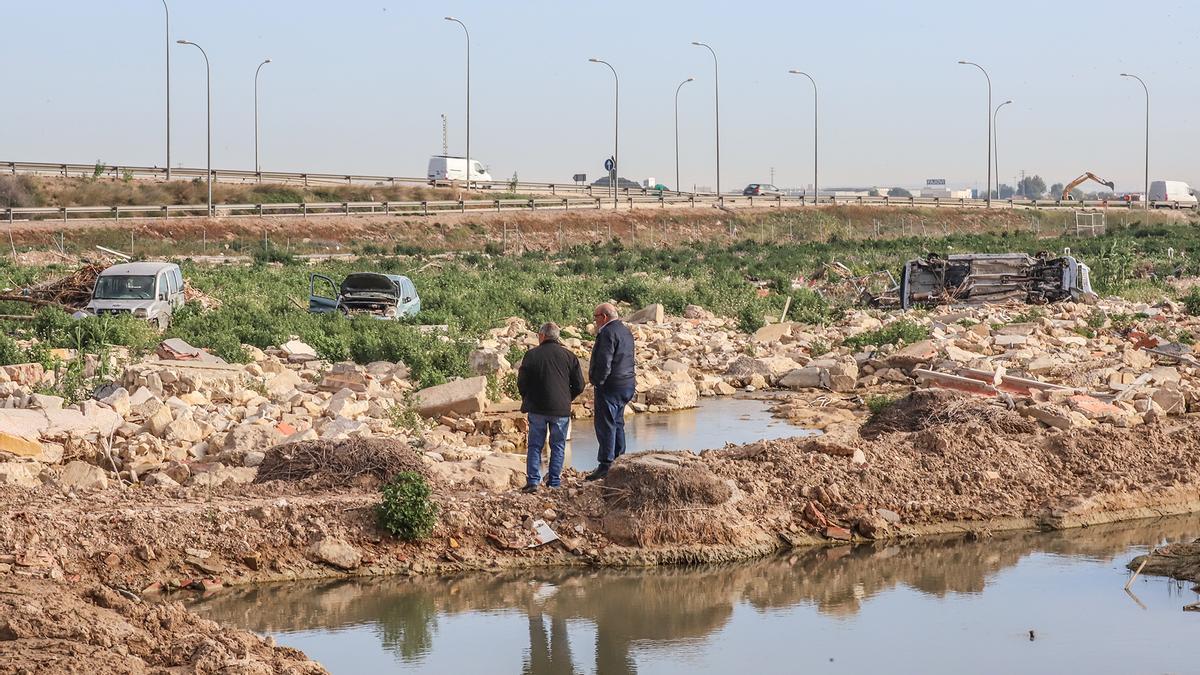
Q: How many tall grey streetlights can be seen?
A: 11